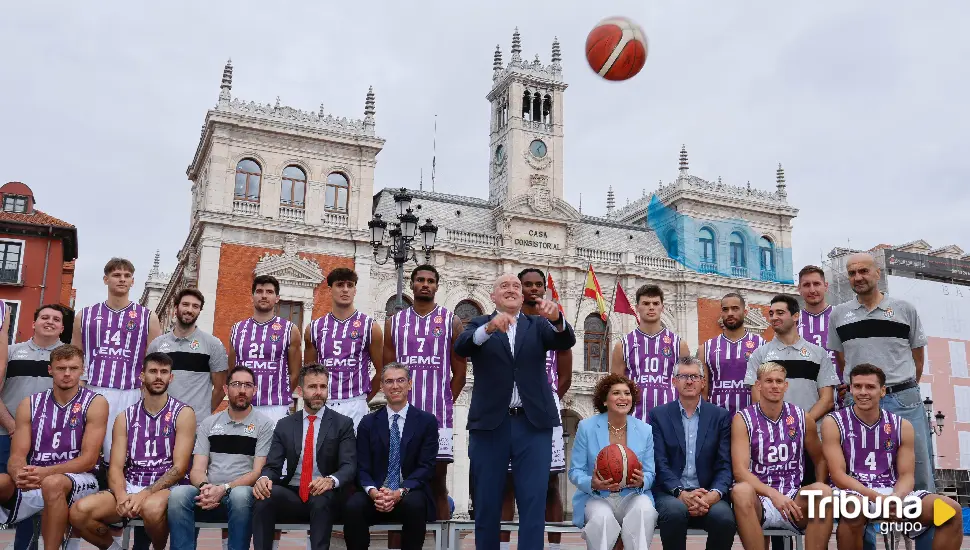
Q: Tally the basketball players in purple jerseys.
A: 12